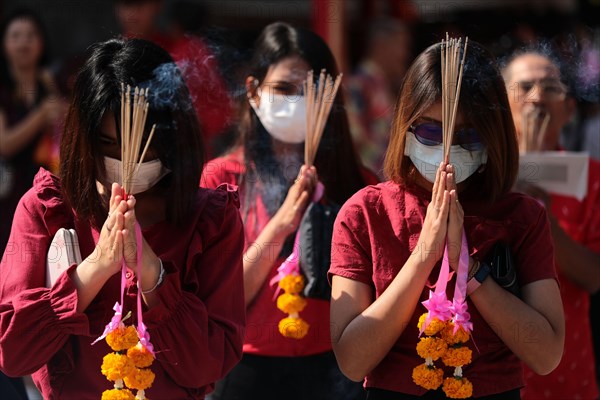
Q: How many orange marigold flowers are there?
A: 14